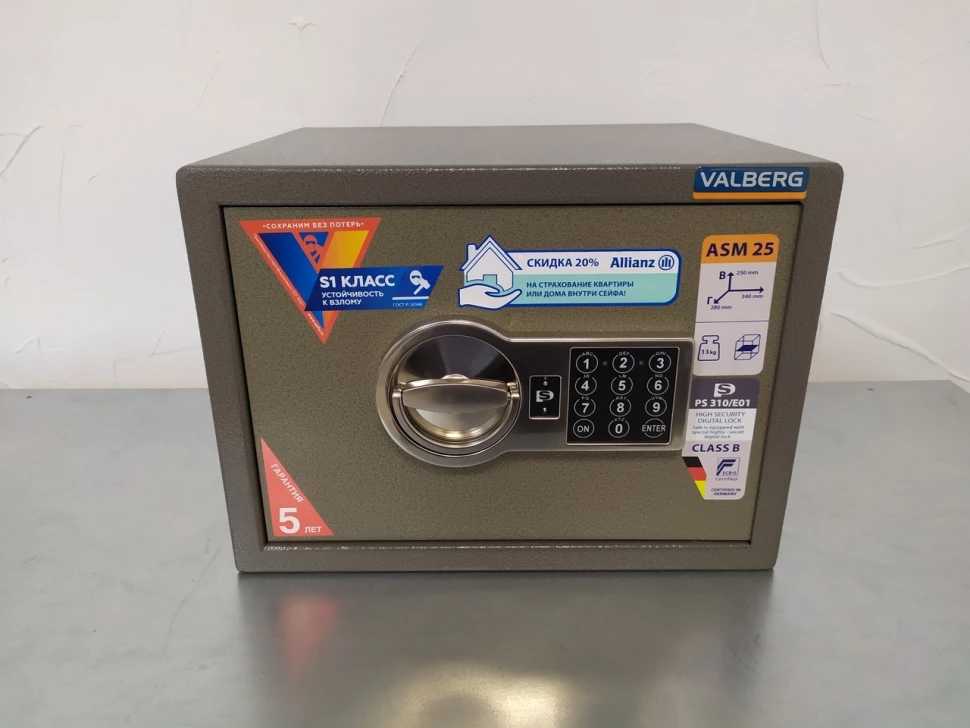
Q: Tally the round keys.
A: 12